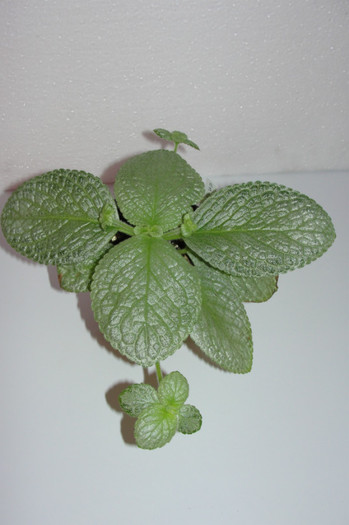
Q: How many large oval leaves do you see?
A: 5